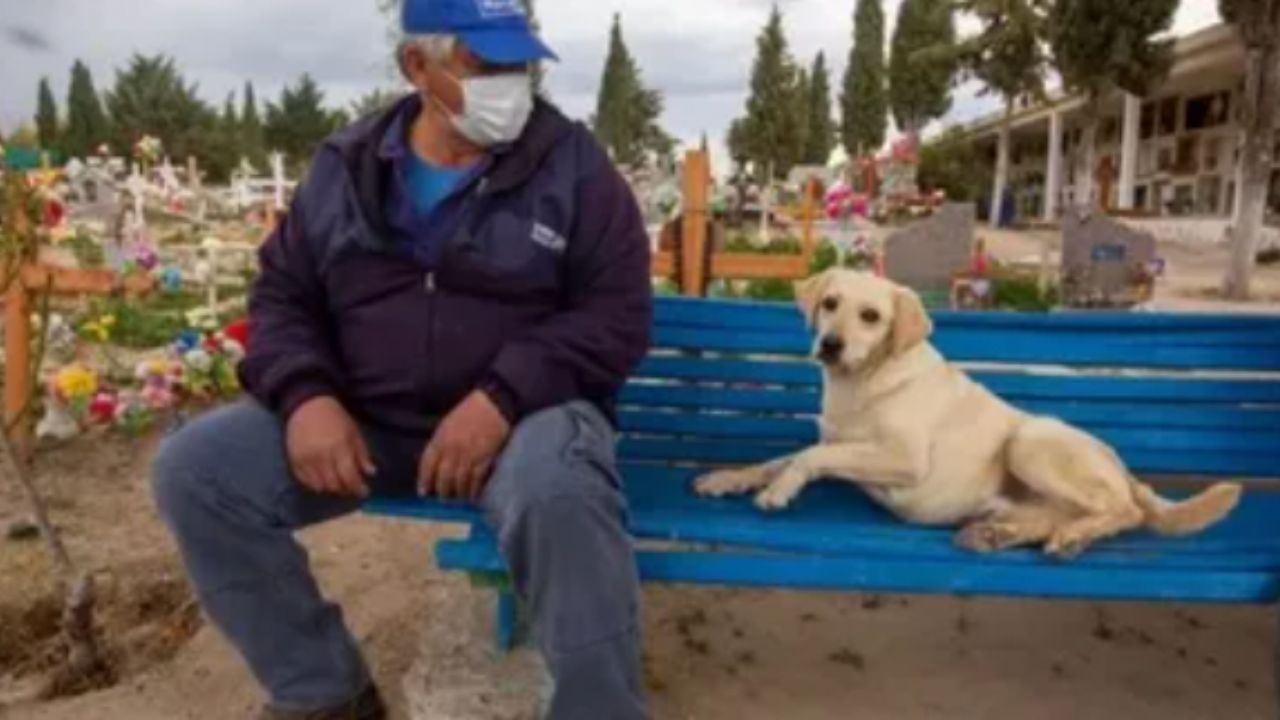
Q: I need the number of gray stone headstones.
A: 2